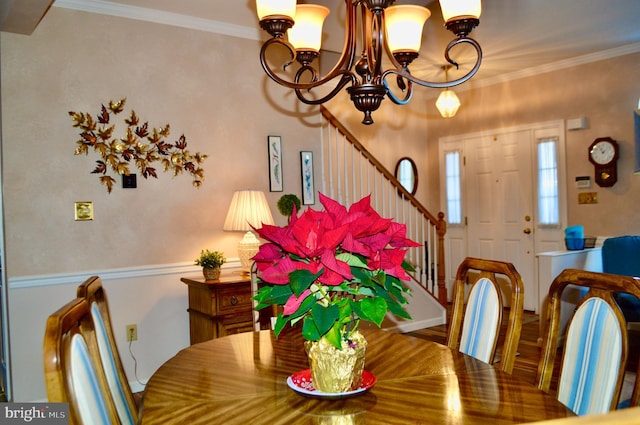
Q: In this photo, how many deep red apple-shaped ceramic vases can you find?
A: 0